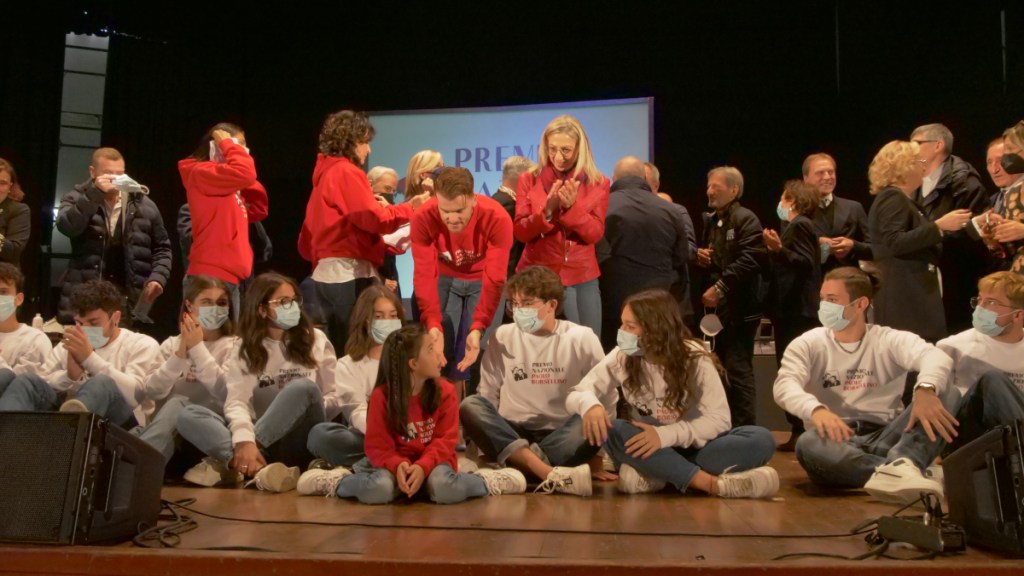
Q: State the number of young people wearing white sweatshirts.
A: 9